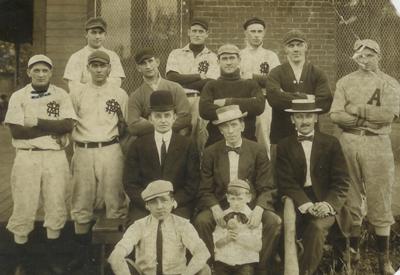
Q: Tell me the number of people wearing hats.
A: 14